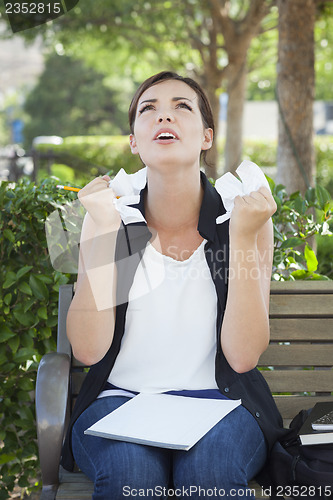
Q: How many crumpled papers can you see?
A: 2